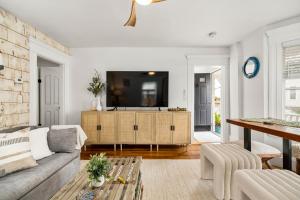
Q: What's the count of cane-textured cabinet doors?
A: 6